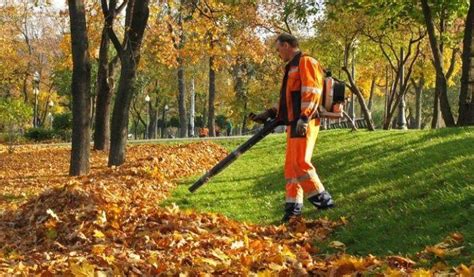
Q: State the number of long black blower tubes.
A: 1